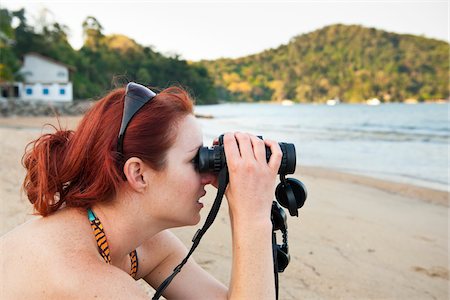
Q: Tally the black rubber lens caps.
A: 3